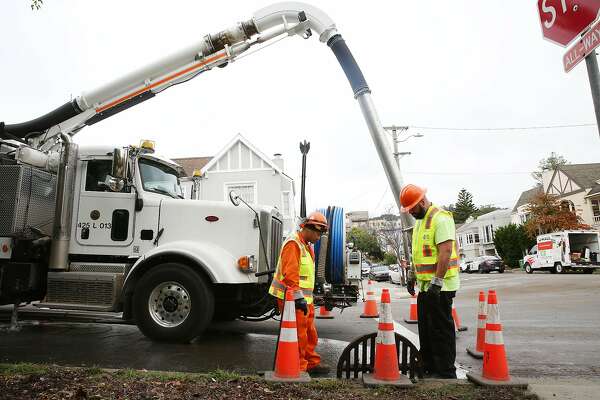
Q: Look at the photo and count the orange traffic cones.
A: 8